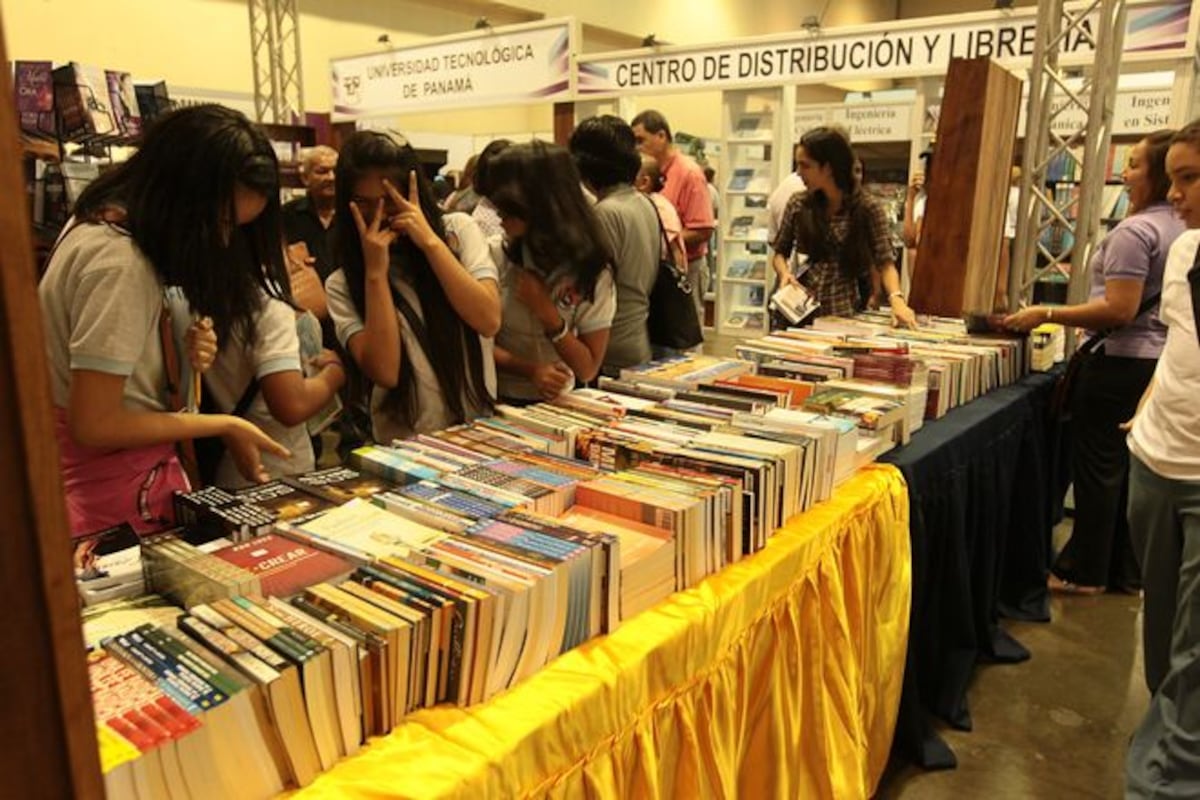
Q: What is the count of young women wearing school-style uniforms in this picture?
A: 4